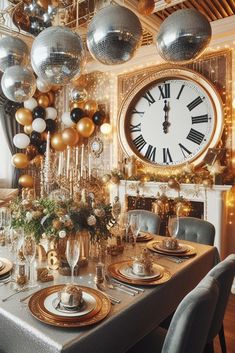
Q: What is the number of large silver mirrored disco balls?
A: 5